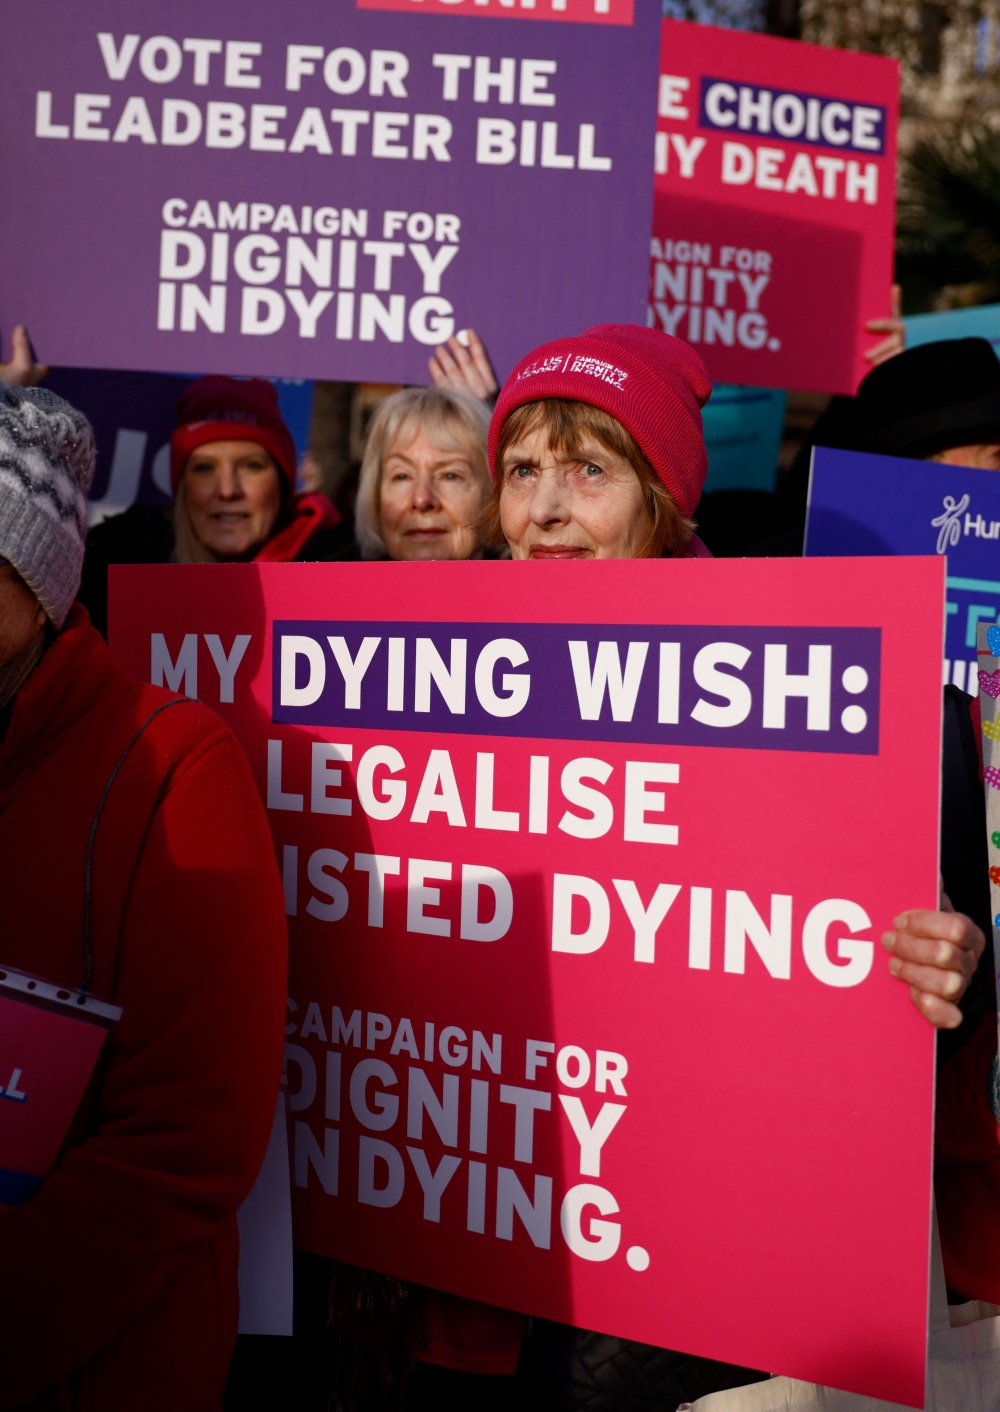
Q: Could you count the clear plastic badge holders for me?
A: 1